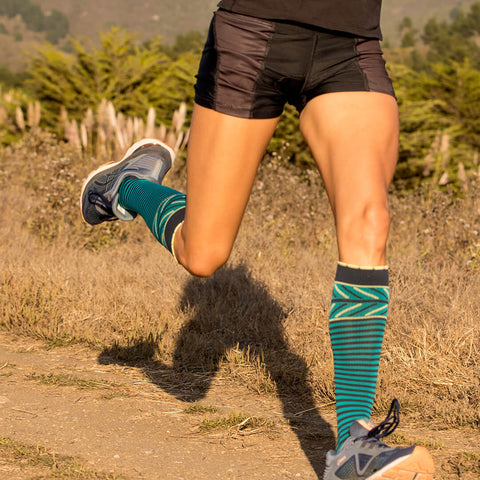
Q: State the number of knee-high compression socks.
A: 2